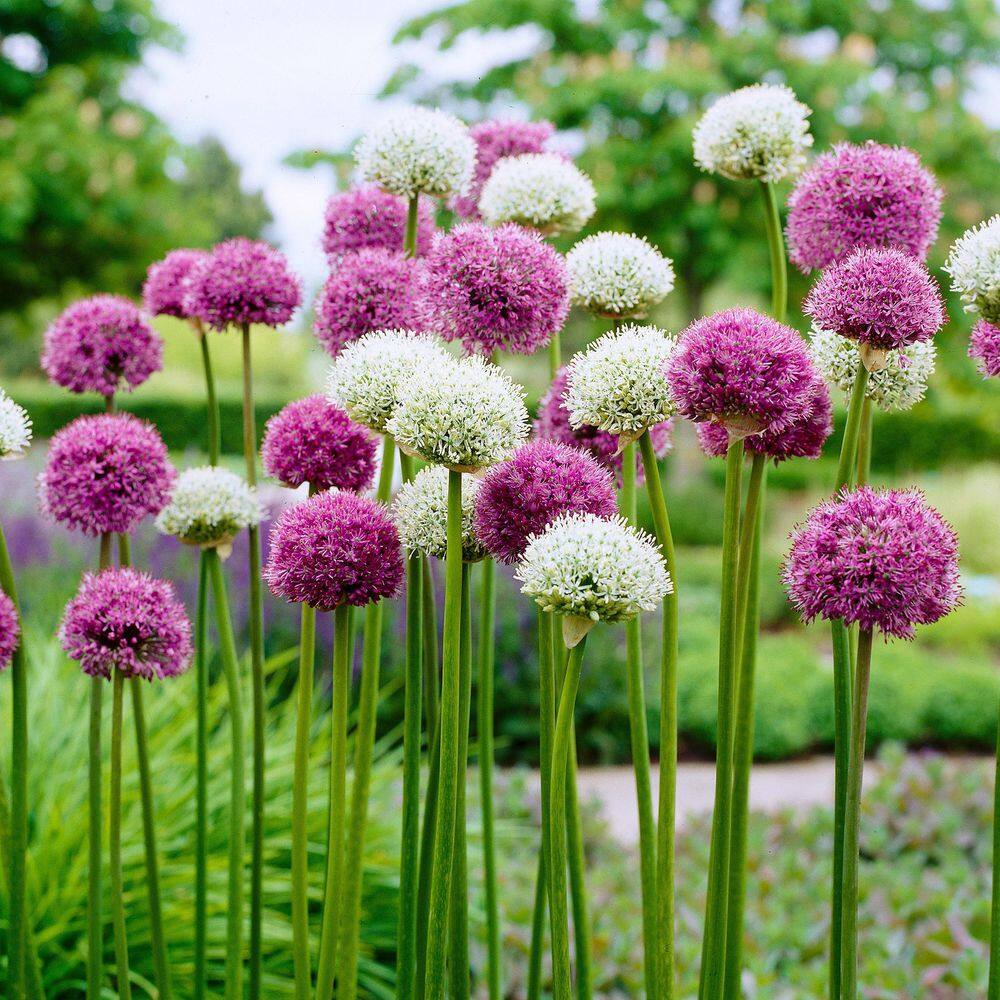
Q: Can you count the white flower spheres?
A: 13